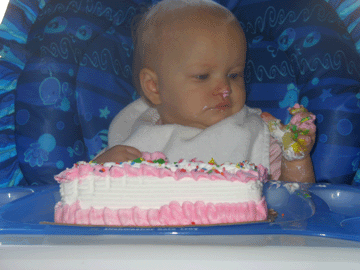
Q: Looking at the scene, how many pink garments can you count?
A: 1